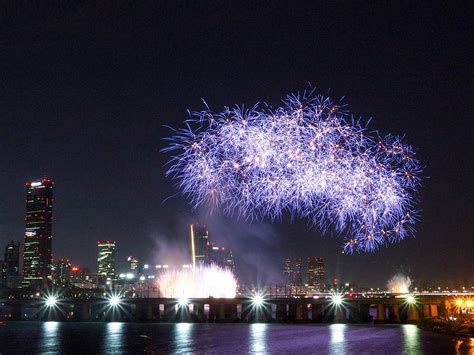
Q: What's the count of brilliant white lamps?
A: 6